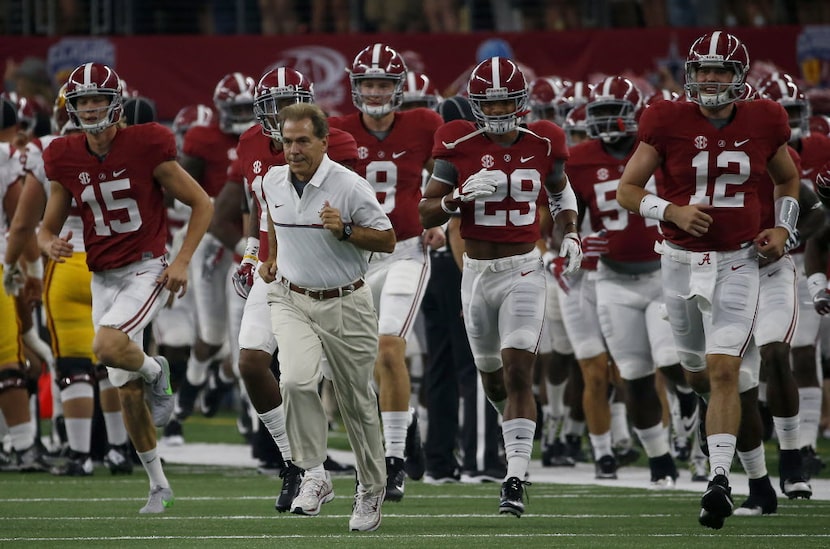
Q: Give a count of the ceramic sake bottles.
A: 0